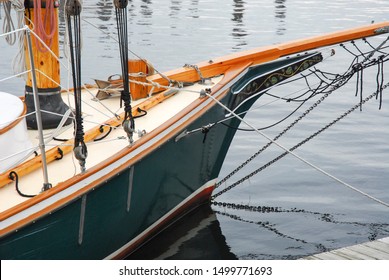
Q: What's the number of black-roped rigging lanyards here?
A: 2